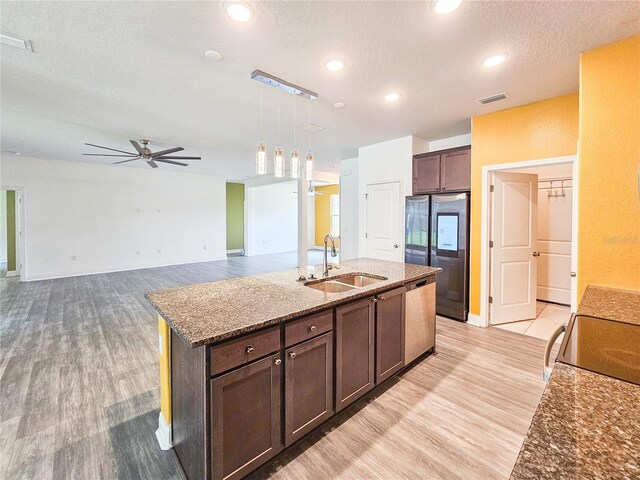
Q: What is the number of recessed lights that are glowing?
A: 5